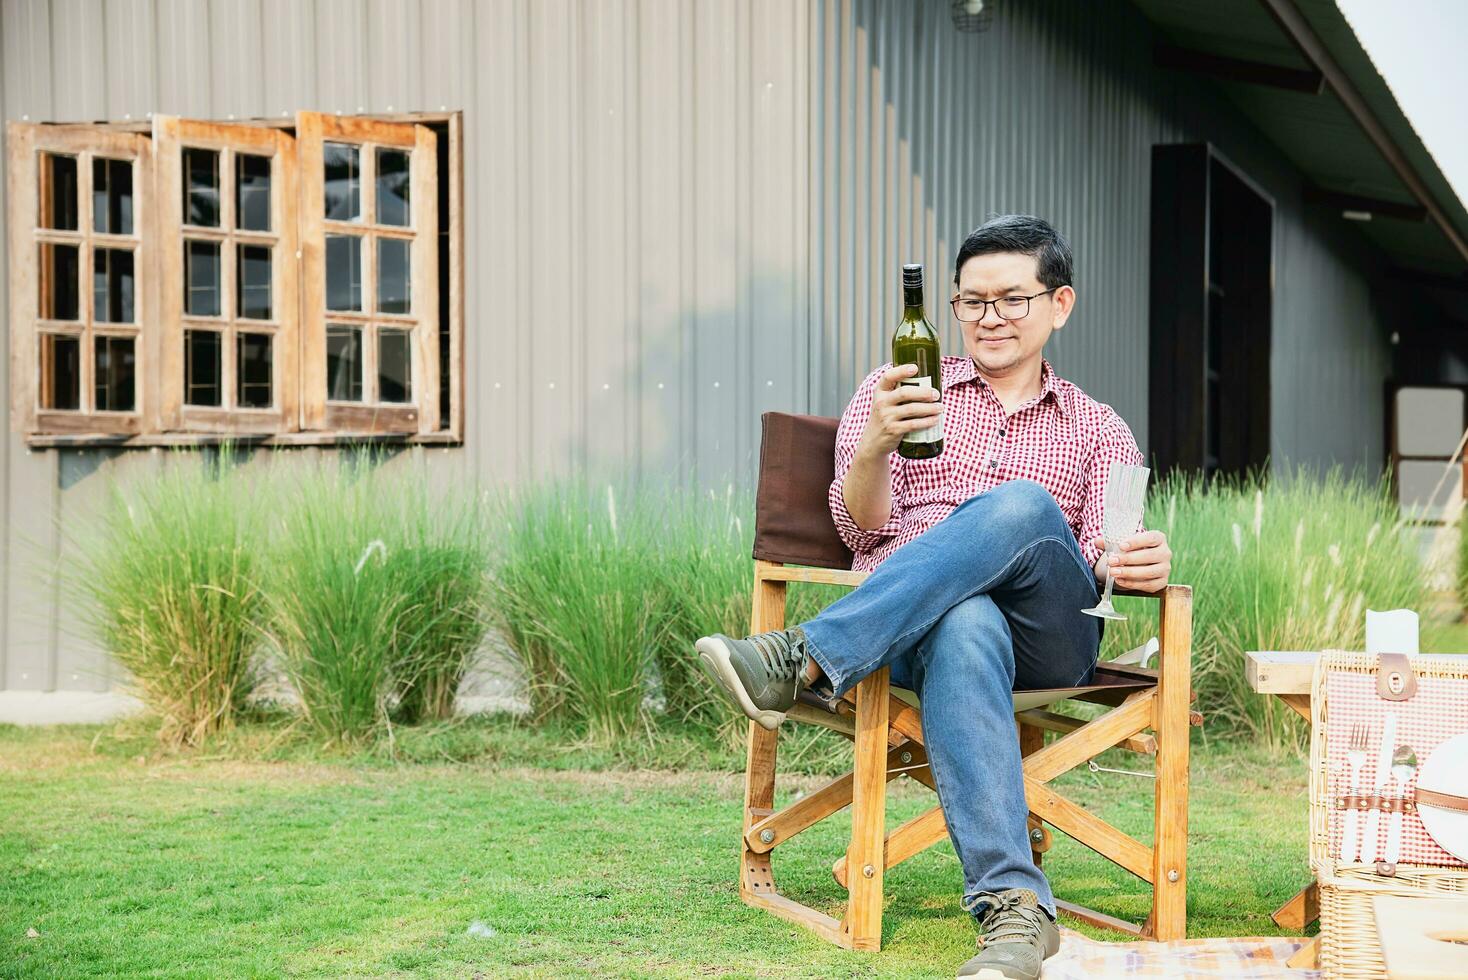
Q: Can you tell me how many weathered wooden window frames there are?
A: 3